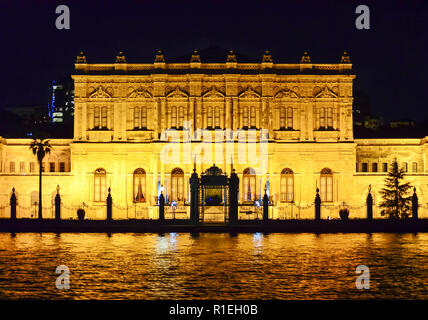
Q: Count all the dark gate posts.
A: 10